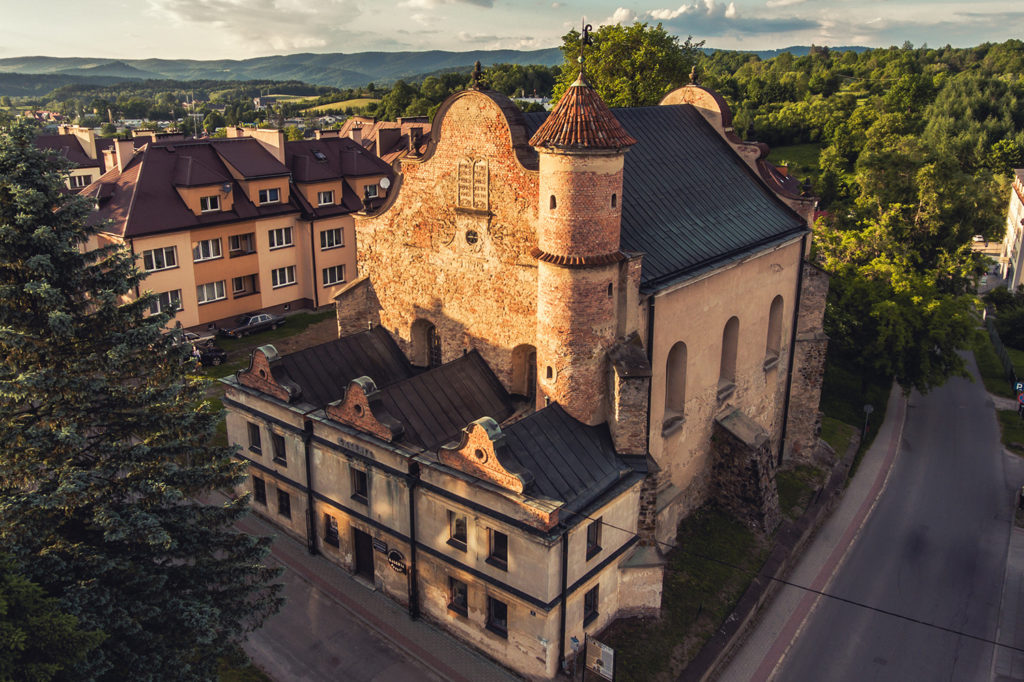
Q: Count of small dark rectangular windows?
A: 12